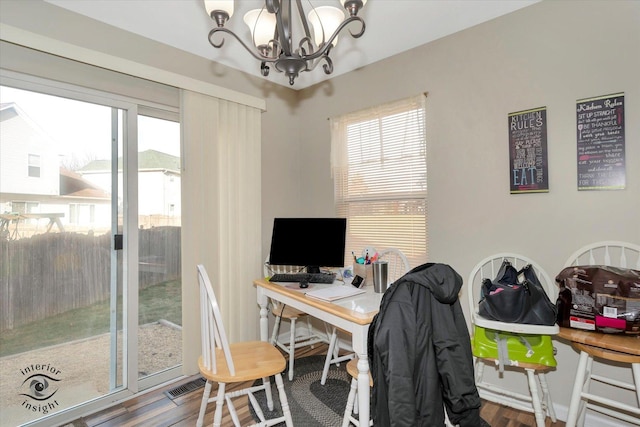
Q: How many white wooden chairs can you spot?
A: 6